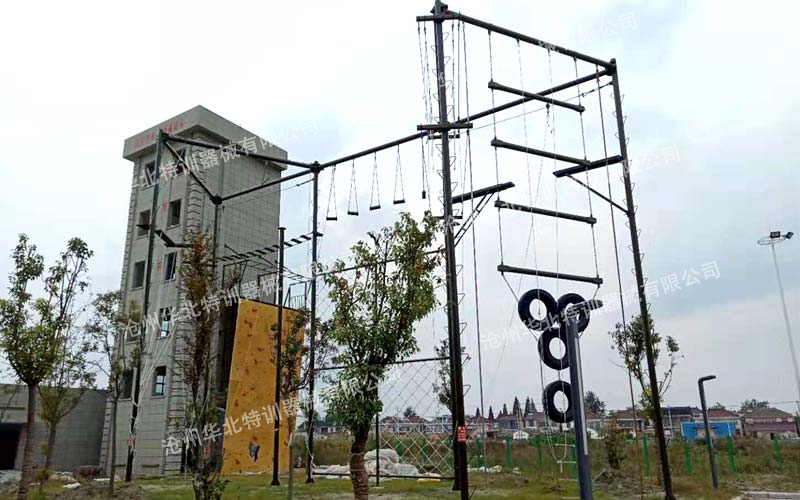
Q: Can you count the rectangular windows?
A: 10